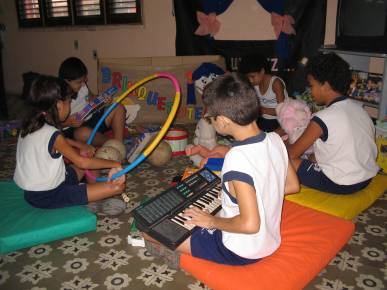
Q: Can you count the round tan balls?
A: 3